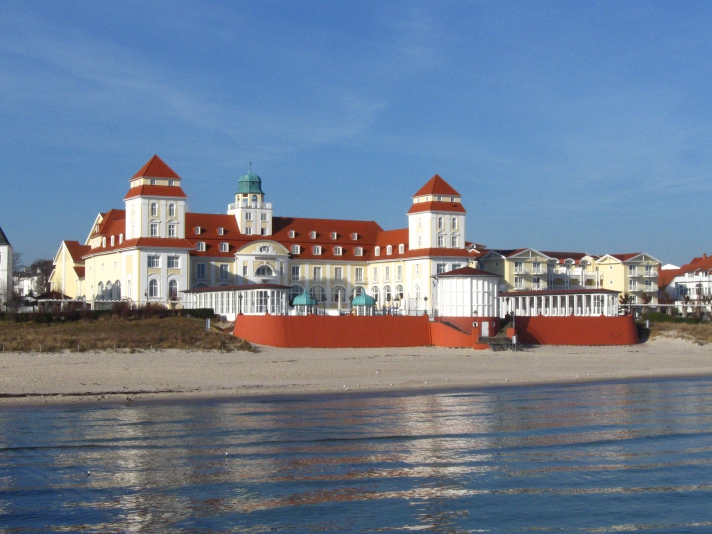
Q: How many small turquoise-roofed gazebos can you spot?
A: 2